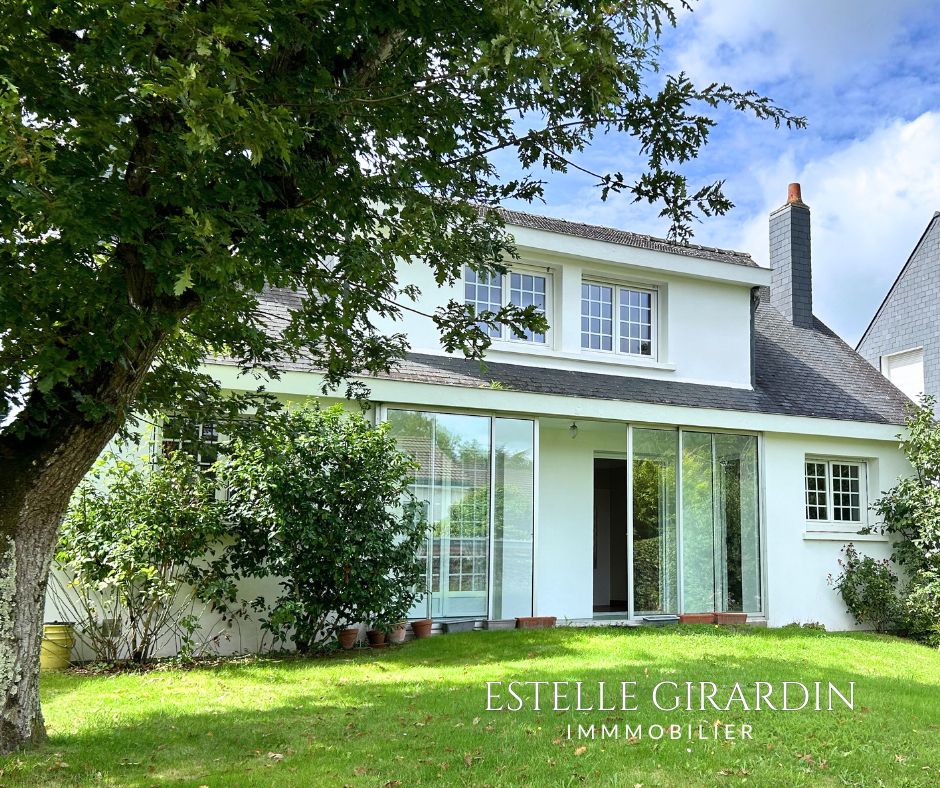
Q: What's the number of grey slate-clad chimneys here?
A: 1